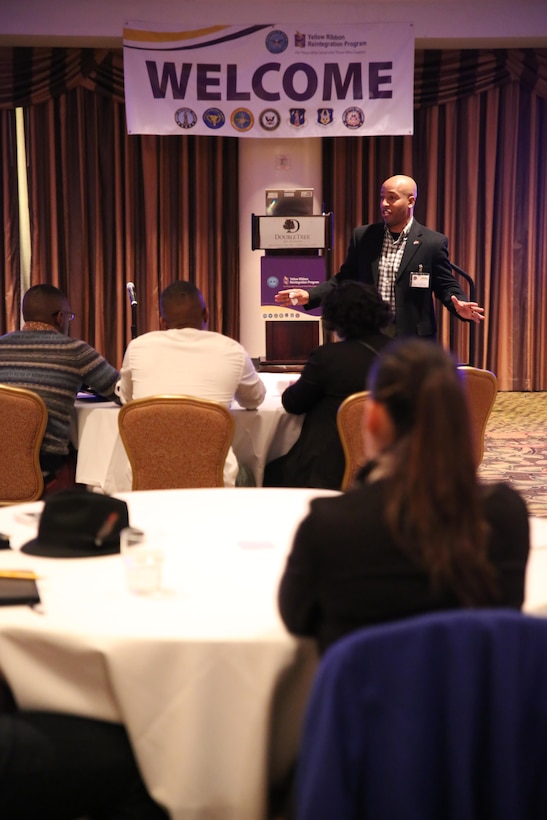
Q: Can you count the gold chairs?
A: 4